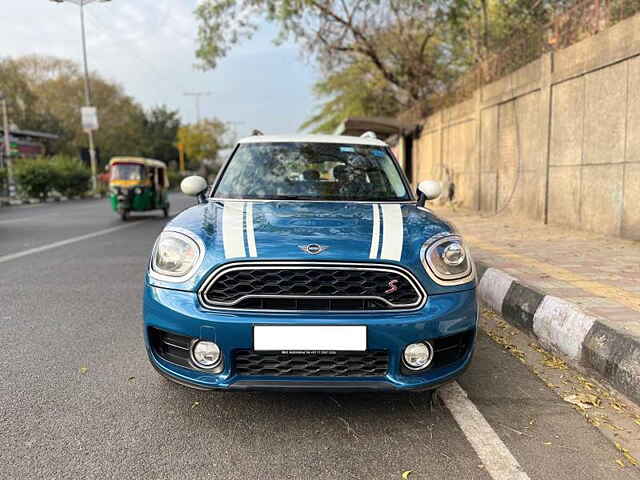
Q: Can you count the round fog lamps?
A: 2